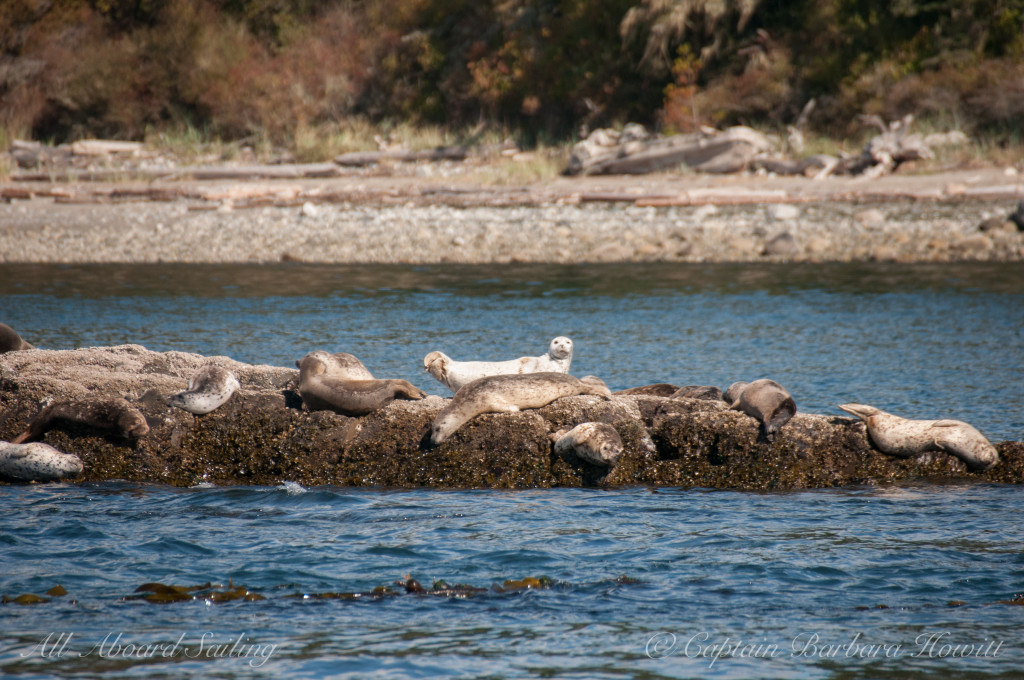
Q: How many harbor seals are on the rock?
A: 13